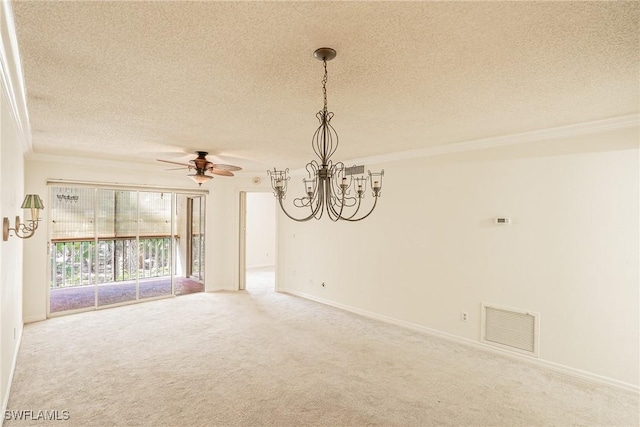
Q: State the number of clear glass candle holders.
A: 6